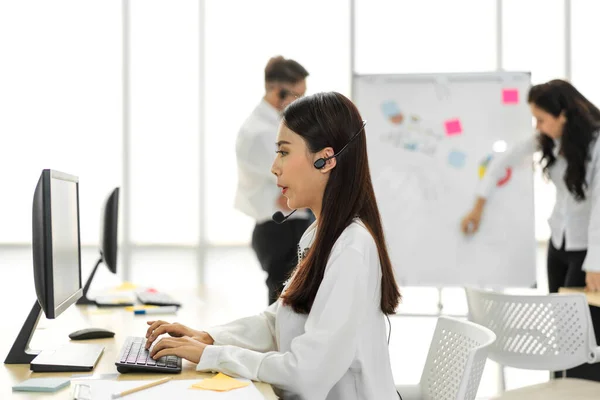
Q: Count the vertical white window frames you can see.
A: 5